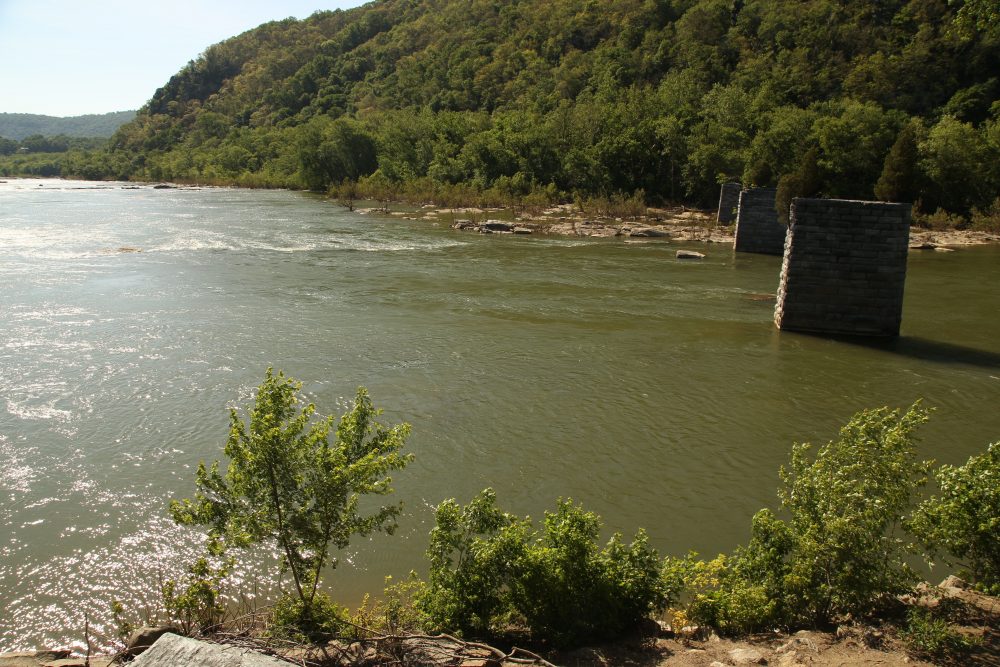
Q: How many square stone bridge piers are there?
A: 3